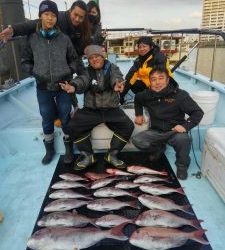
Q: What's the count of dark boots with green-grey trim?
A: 2